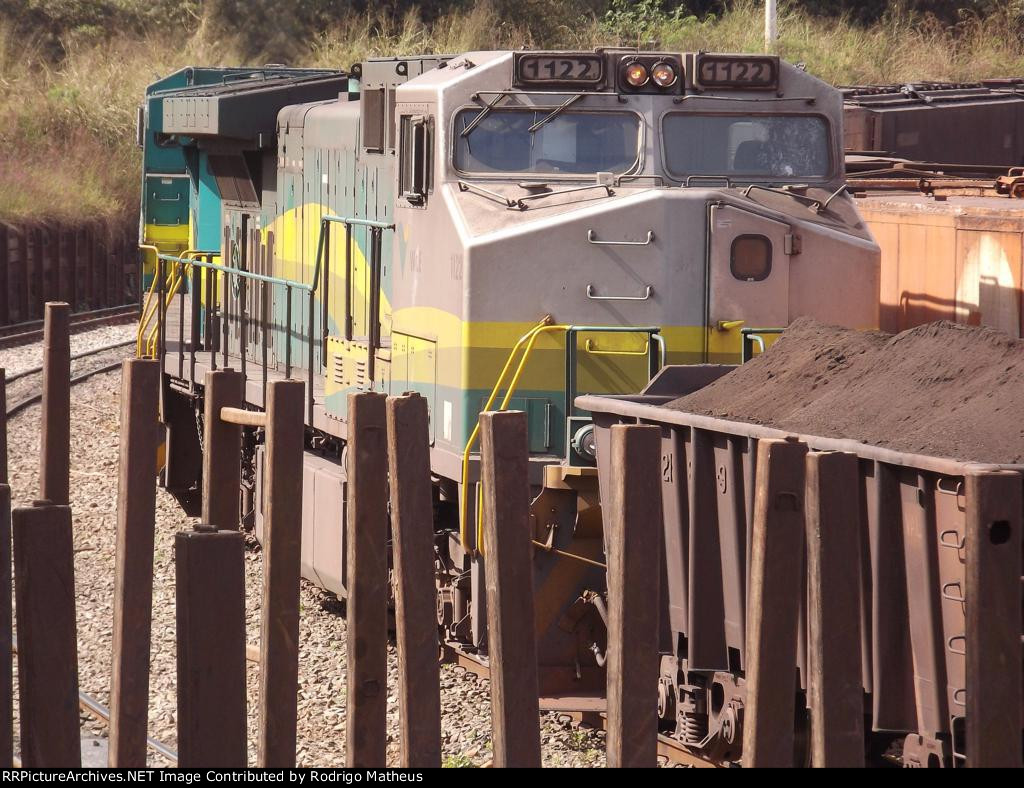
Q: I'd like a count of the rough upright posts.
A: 15